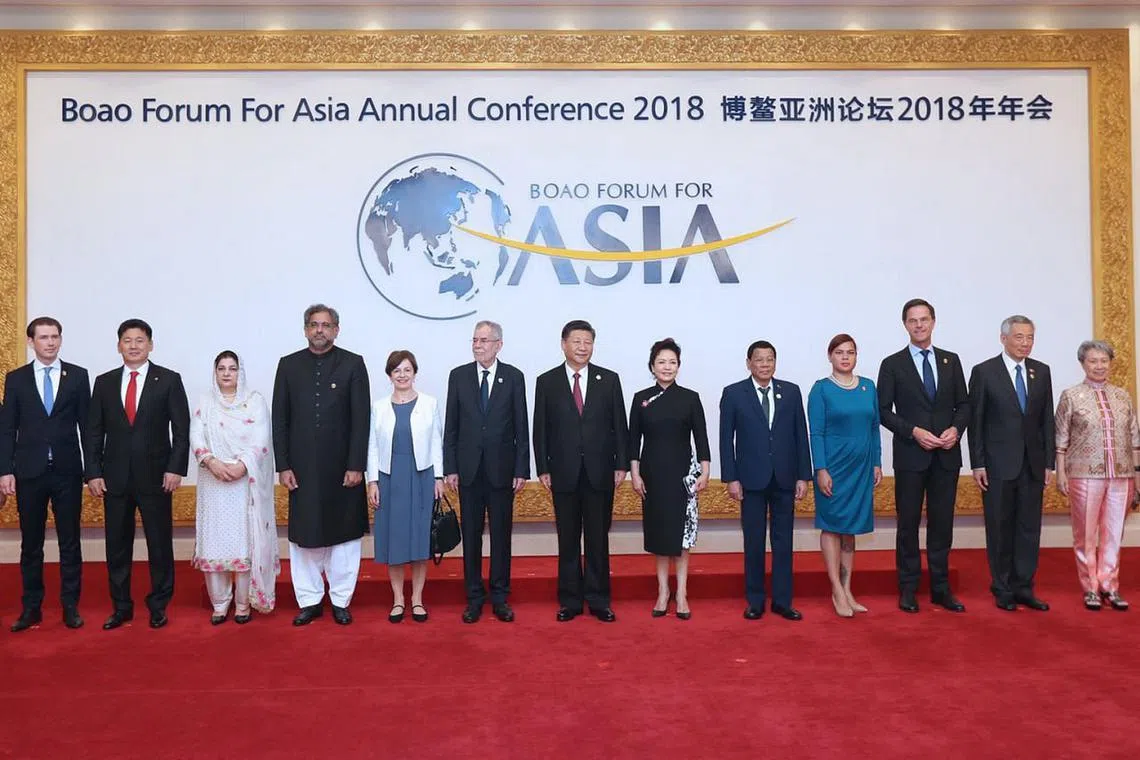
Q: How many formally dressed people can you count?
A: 13